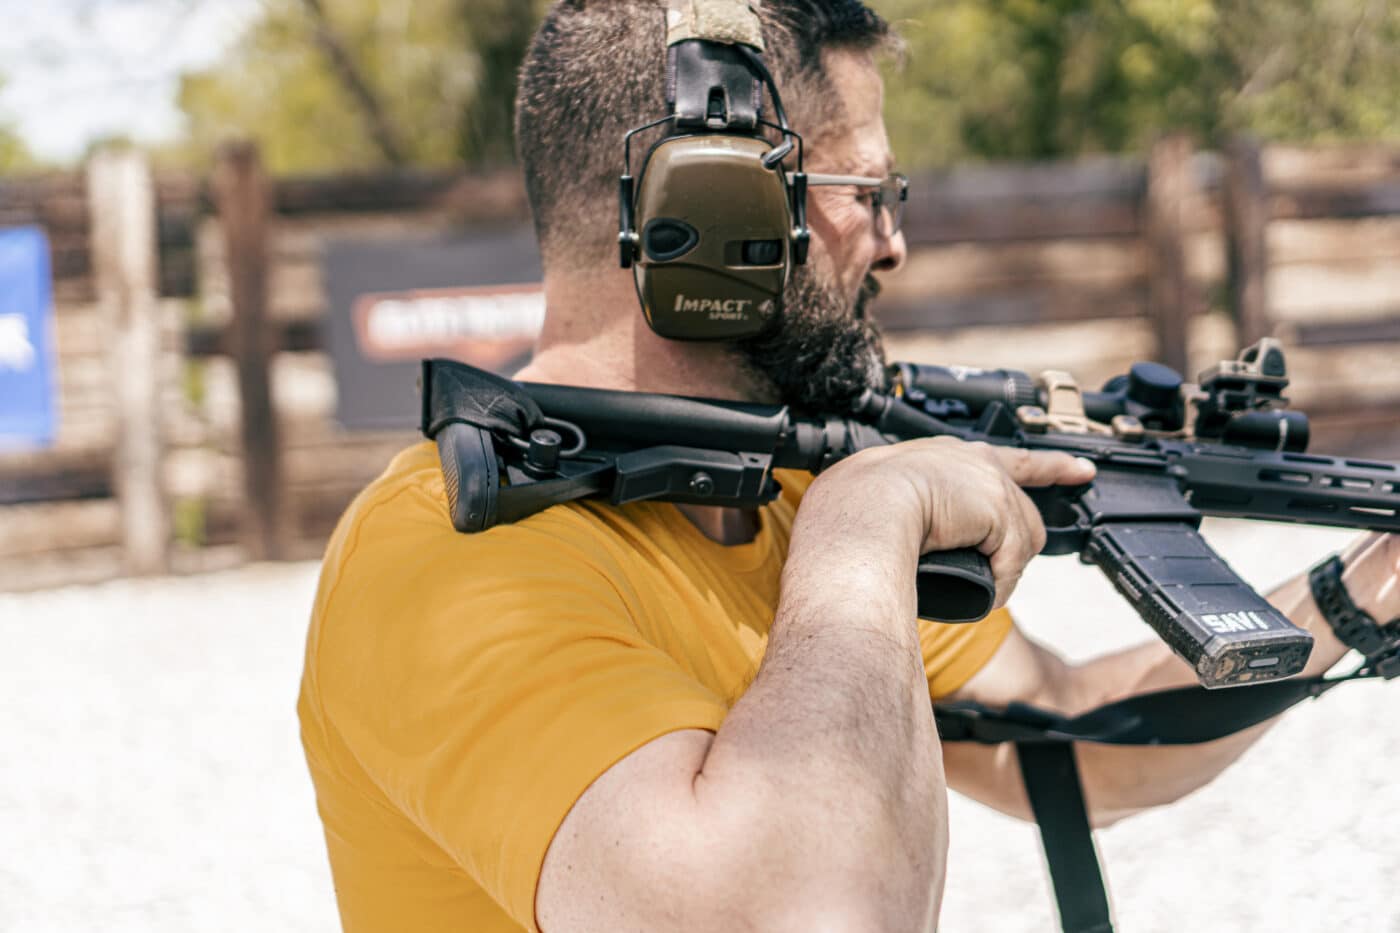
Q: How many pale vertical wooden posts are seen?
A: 1